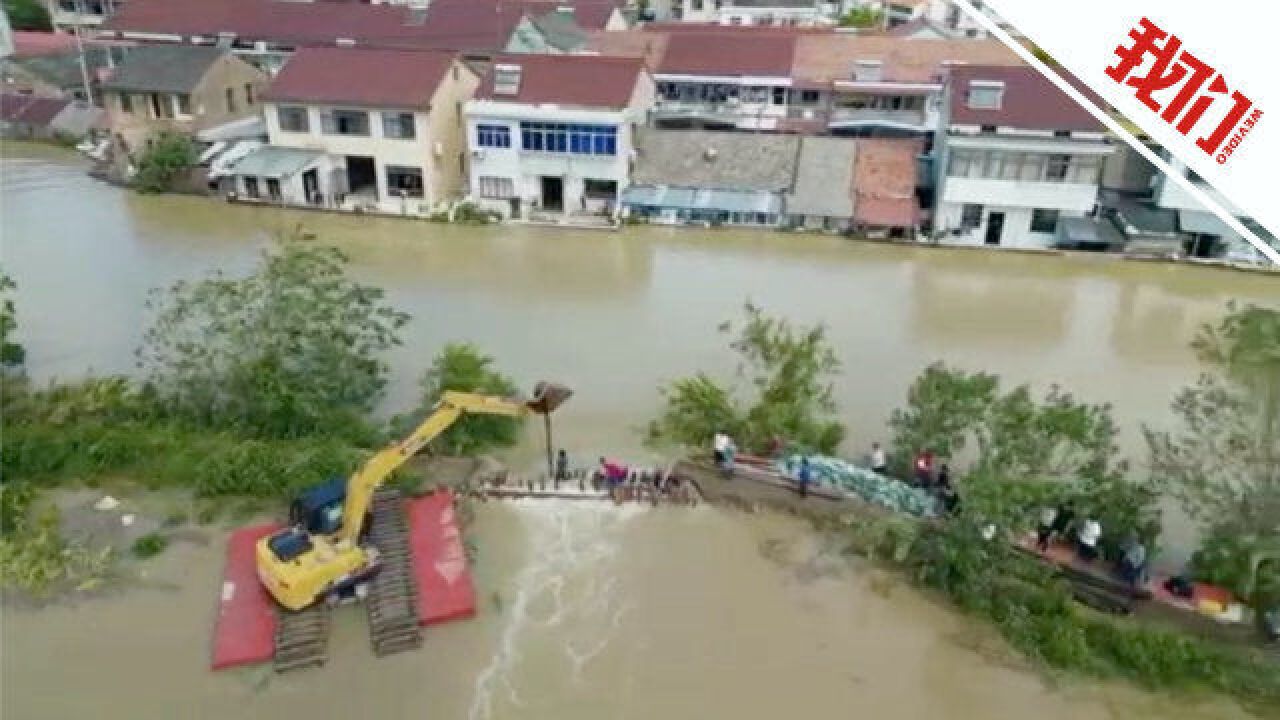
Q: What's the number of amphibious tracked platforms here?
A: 1